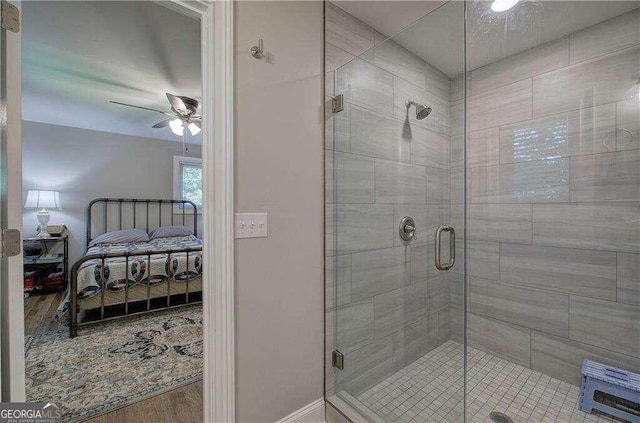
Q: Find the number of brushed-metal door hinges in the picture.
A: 4